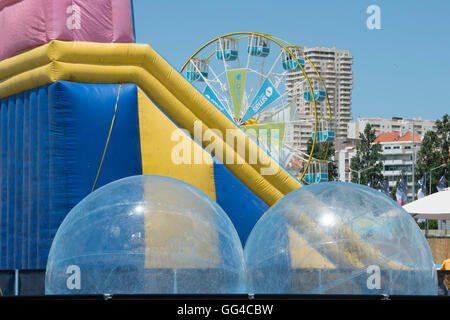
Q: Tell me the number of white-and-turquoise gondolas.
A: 7